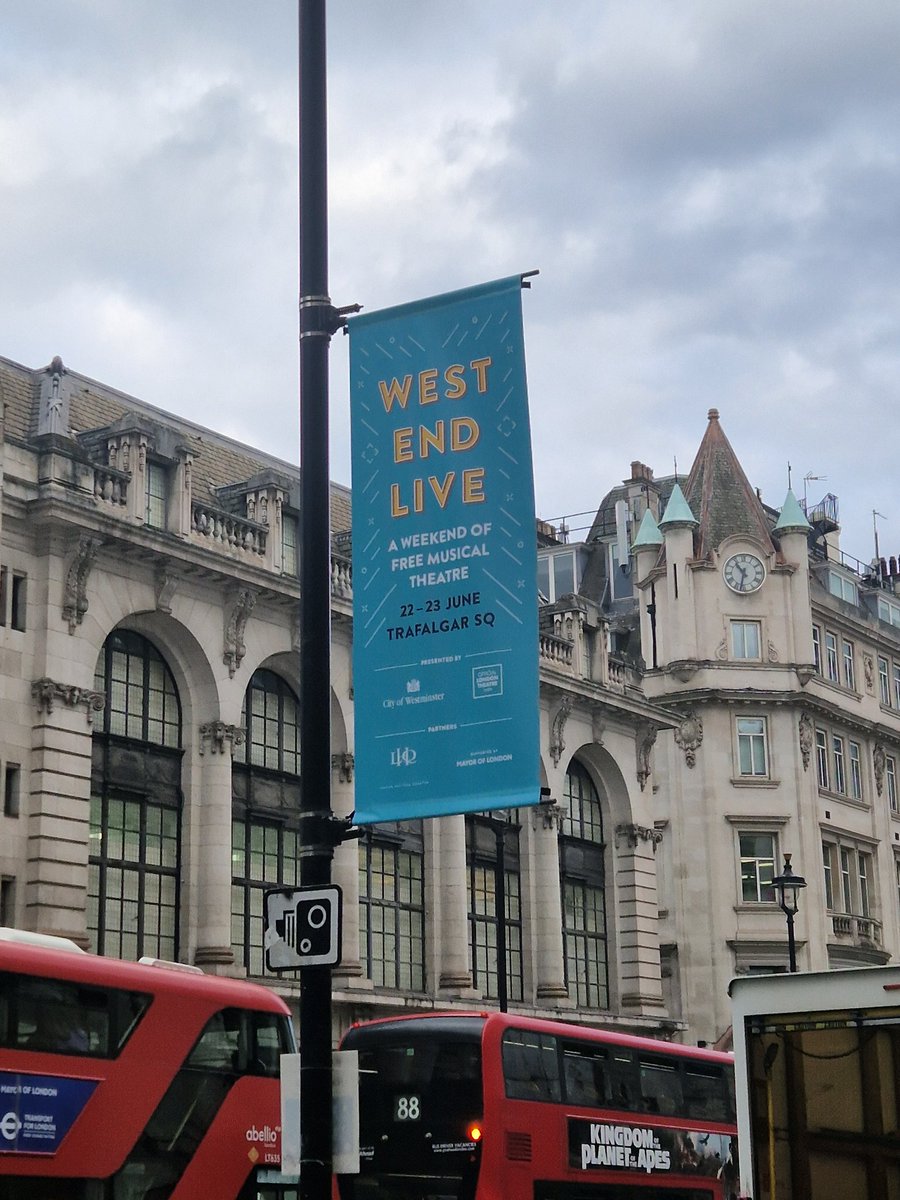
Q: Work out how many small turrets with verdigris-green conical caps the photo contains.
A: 3